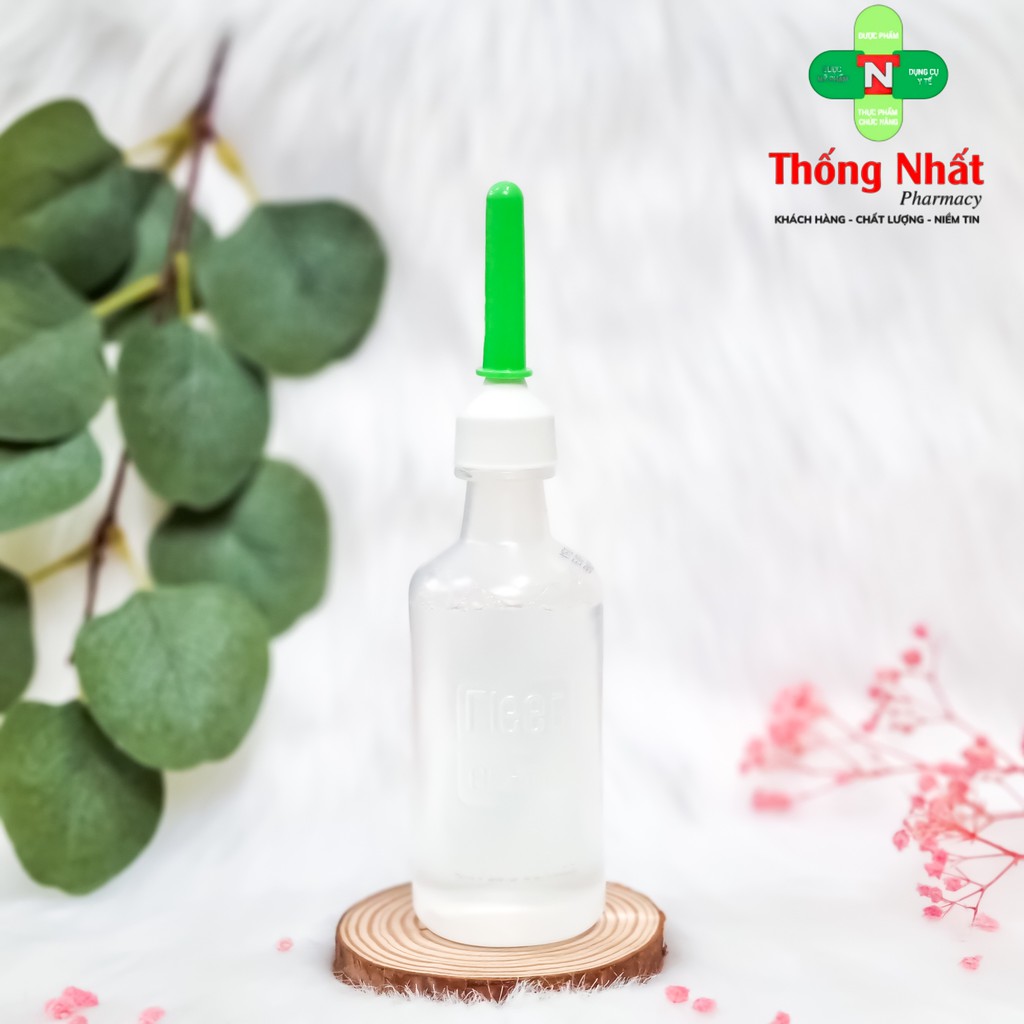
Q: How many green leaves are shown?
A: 10